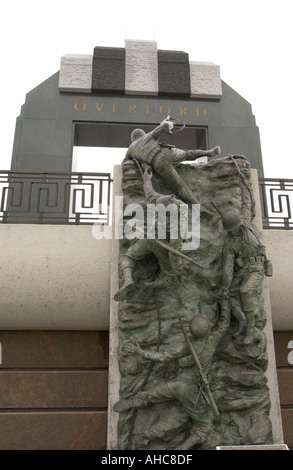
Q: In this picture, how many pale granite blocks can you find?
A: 3